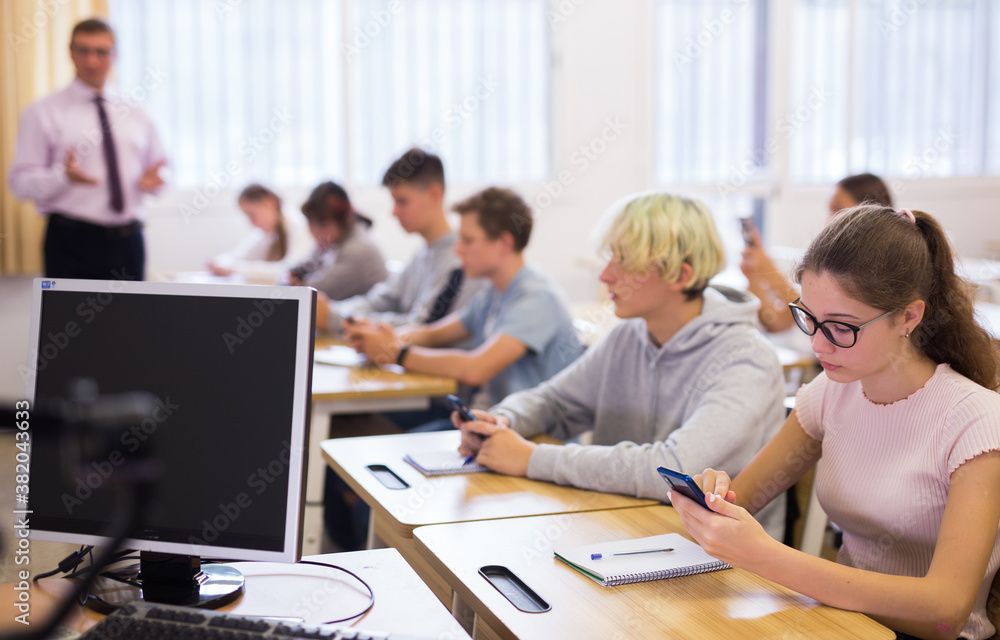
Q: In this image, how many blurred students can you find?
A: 5